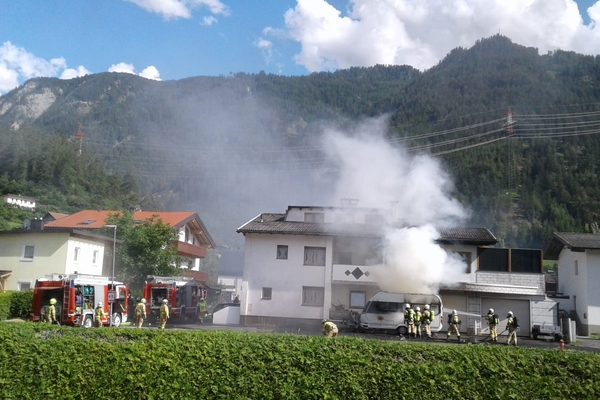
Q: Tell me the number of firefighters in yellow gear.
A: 12